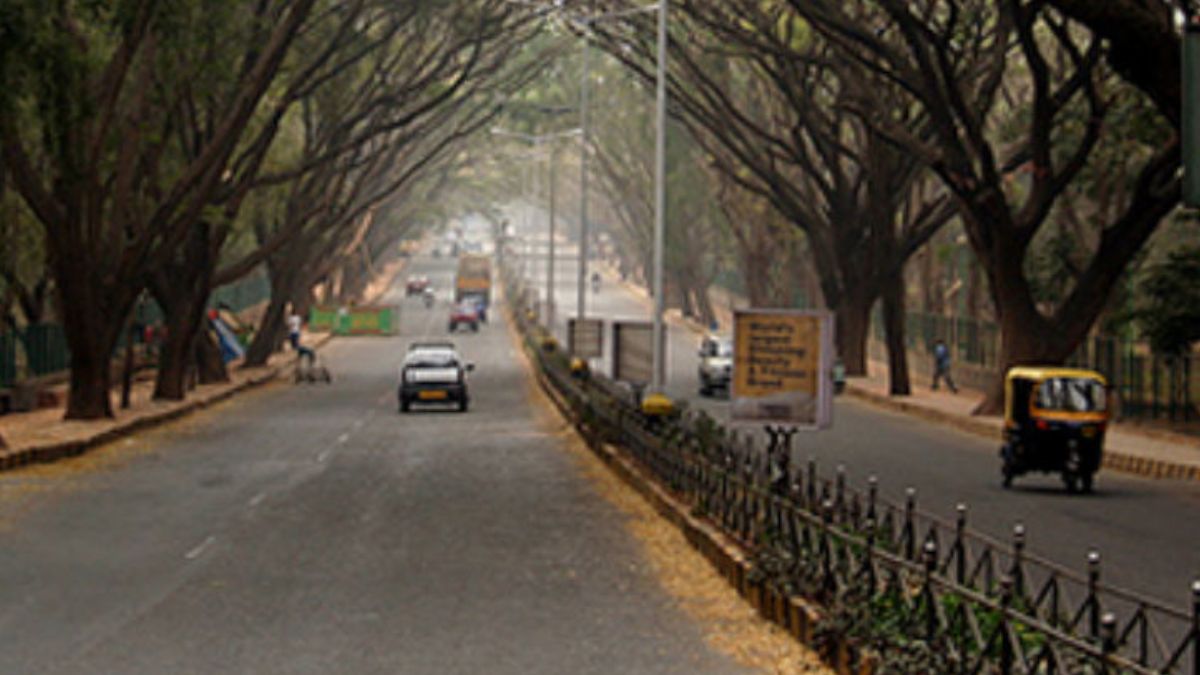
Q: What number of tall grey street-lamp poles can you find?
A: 3